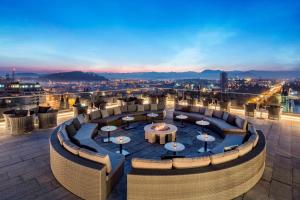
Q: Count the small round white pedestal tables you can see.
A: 8